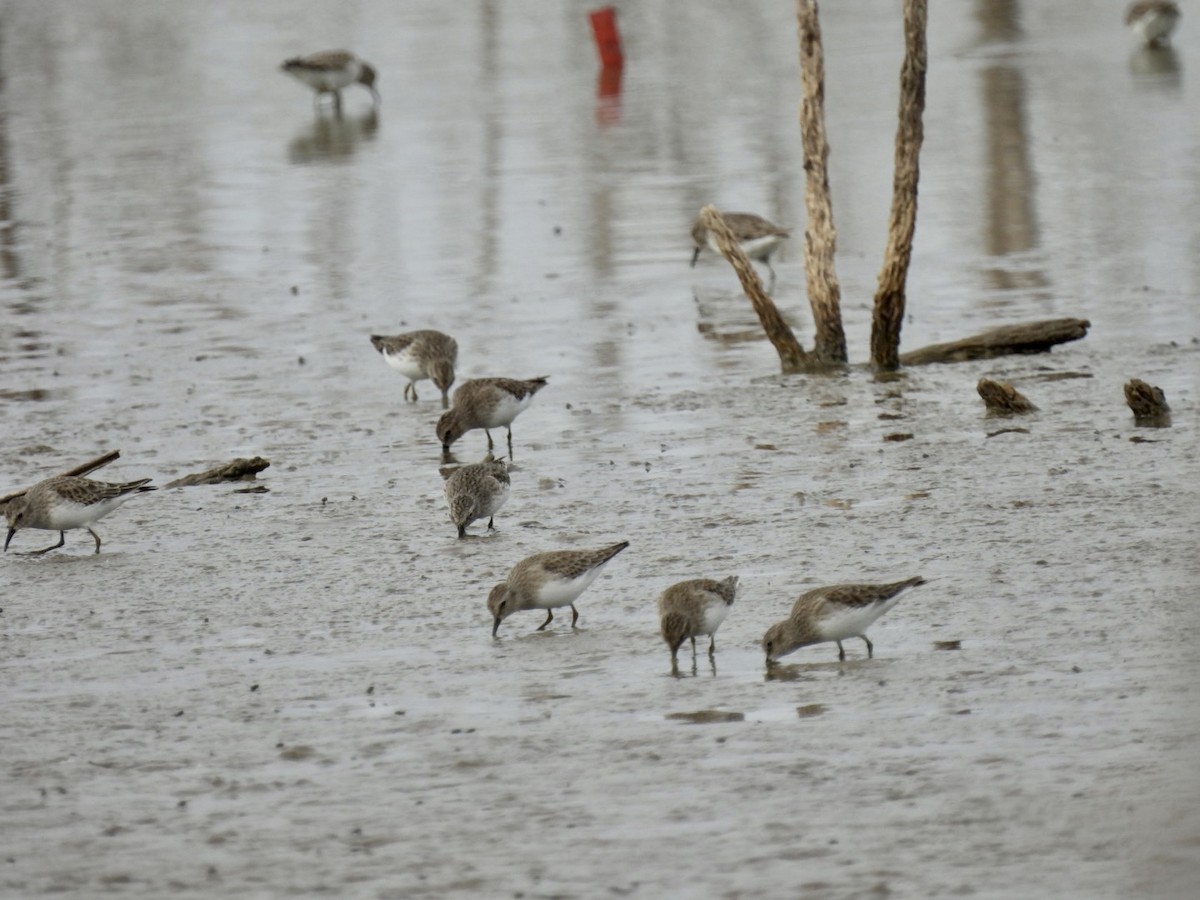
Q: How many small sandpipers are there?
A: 10